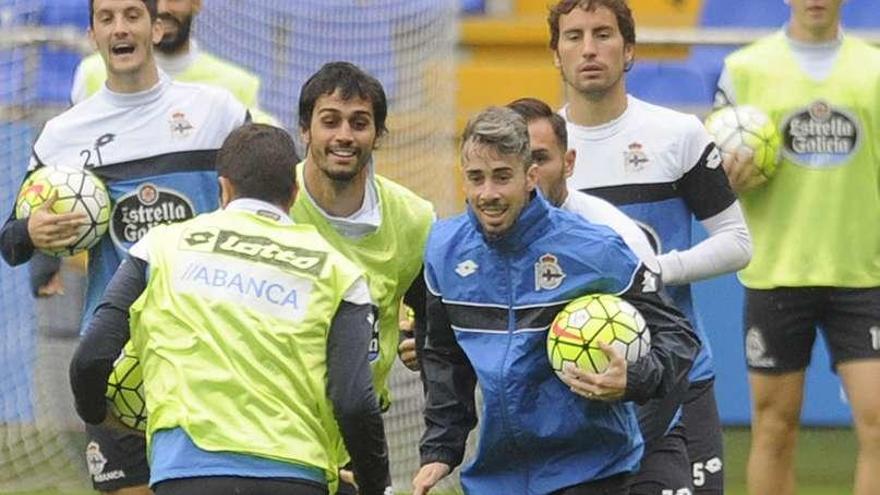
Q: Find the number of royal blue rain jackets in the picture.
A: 1